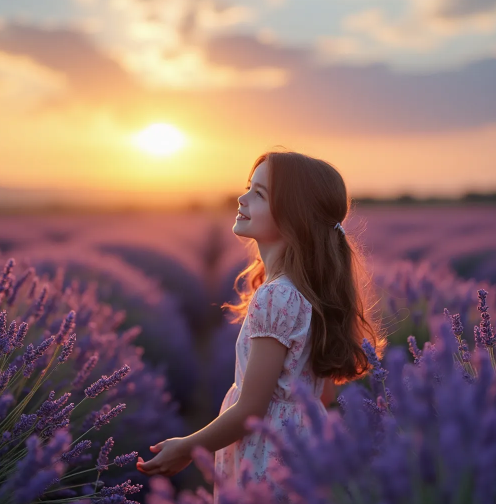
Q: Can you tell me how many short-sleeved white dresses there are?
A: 1